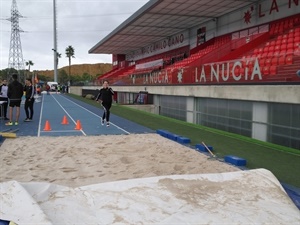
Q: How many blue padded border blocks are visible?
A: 5